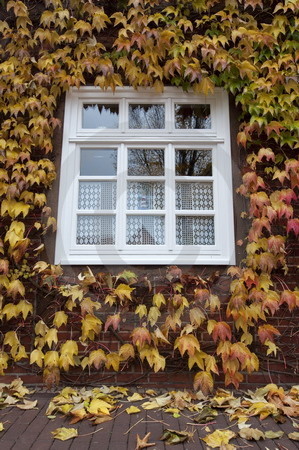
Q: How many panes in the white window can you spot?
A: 12